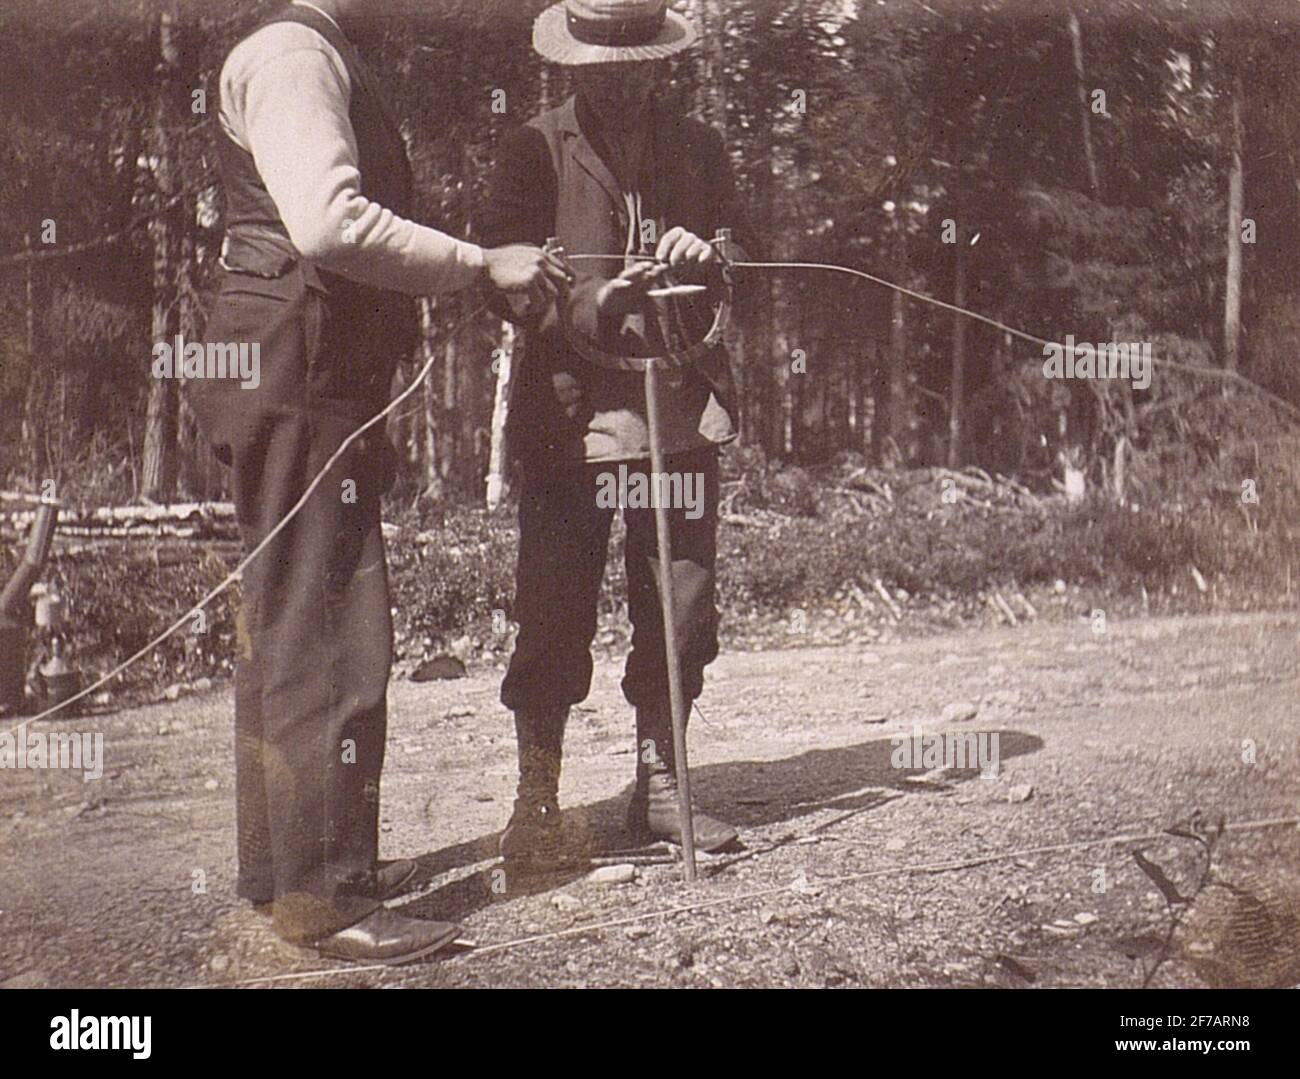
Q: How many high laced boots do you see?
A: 2